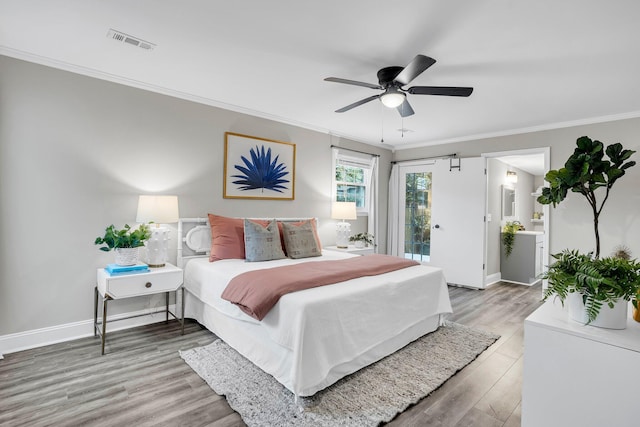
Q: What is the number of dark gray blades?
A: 5